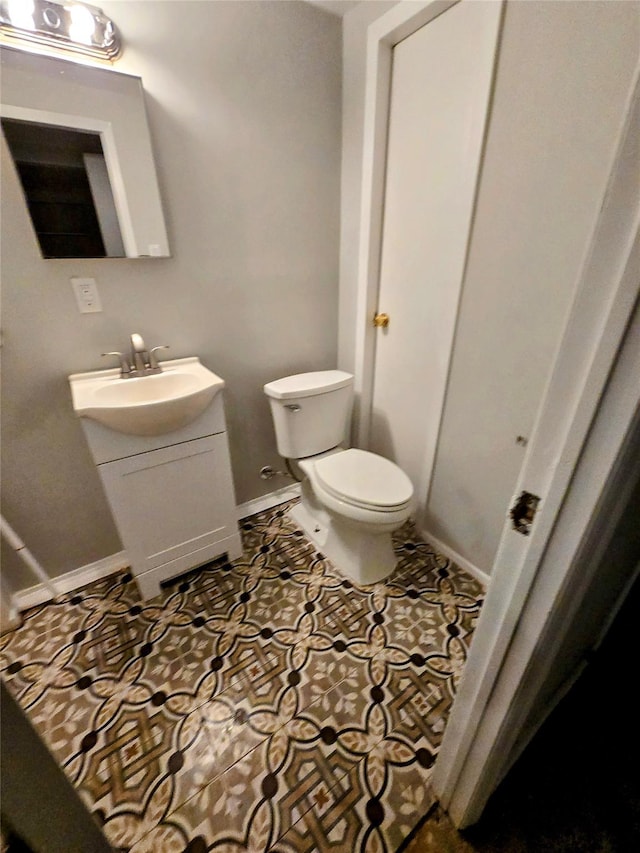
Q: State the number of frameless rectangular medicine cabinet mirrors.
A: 1